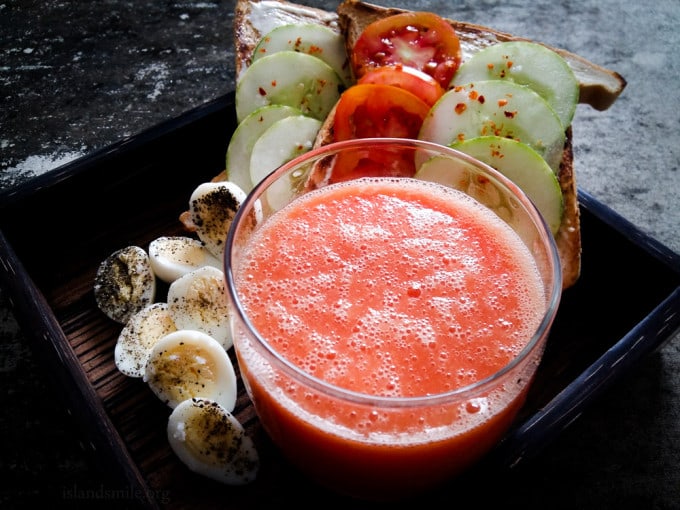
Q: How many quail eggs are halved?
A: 7